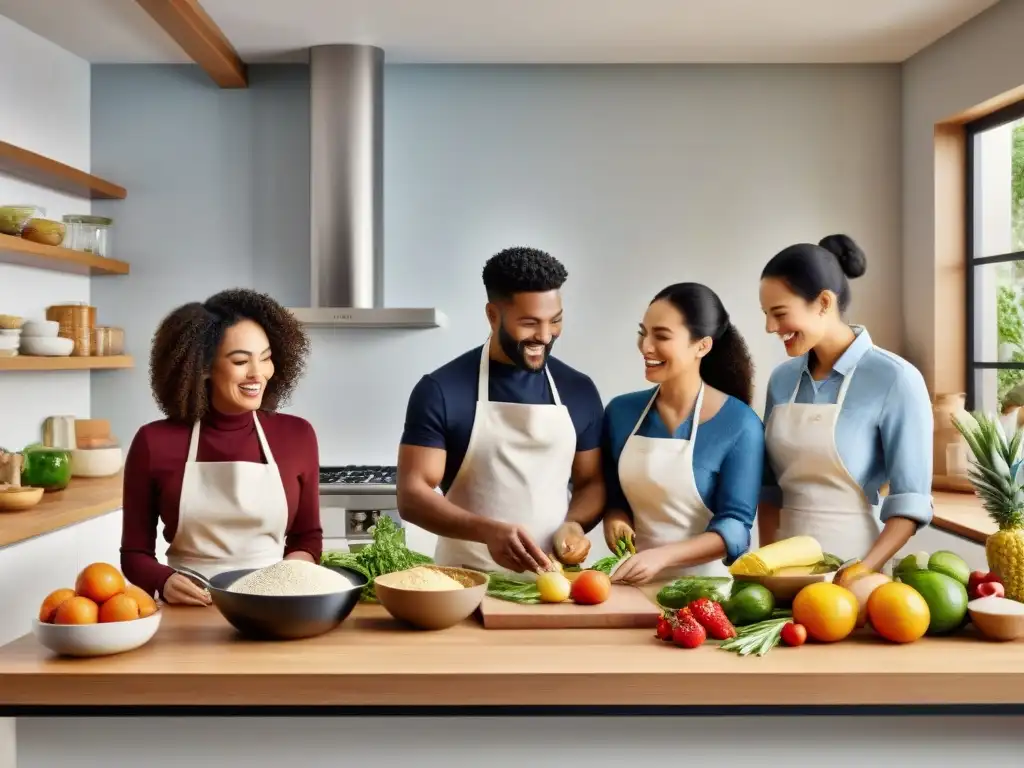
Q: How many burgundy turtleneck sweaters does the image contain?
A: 1